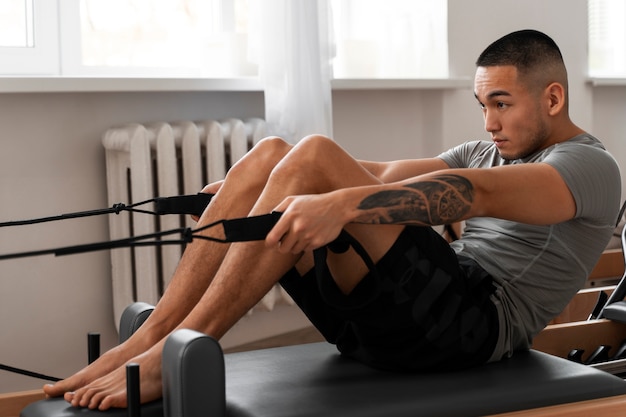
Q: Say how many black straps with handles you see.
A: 2